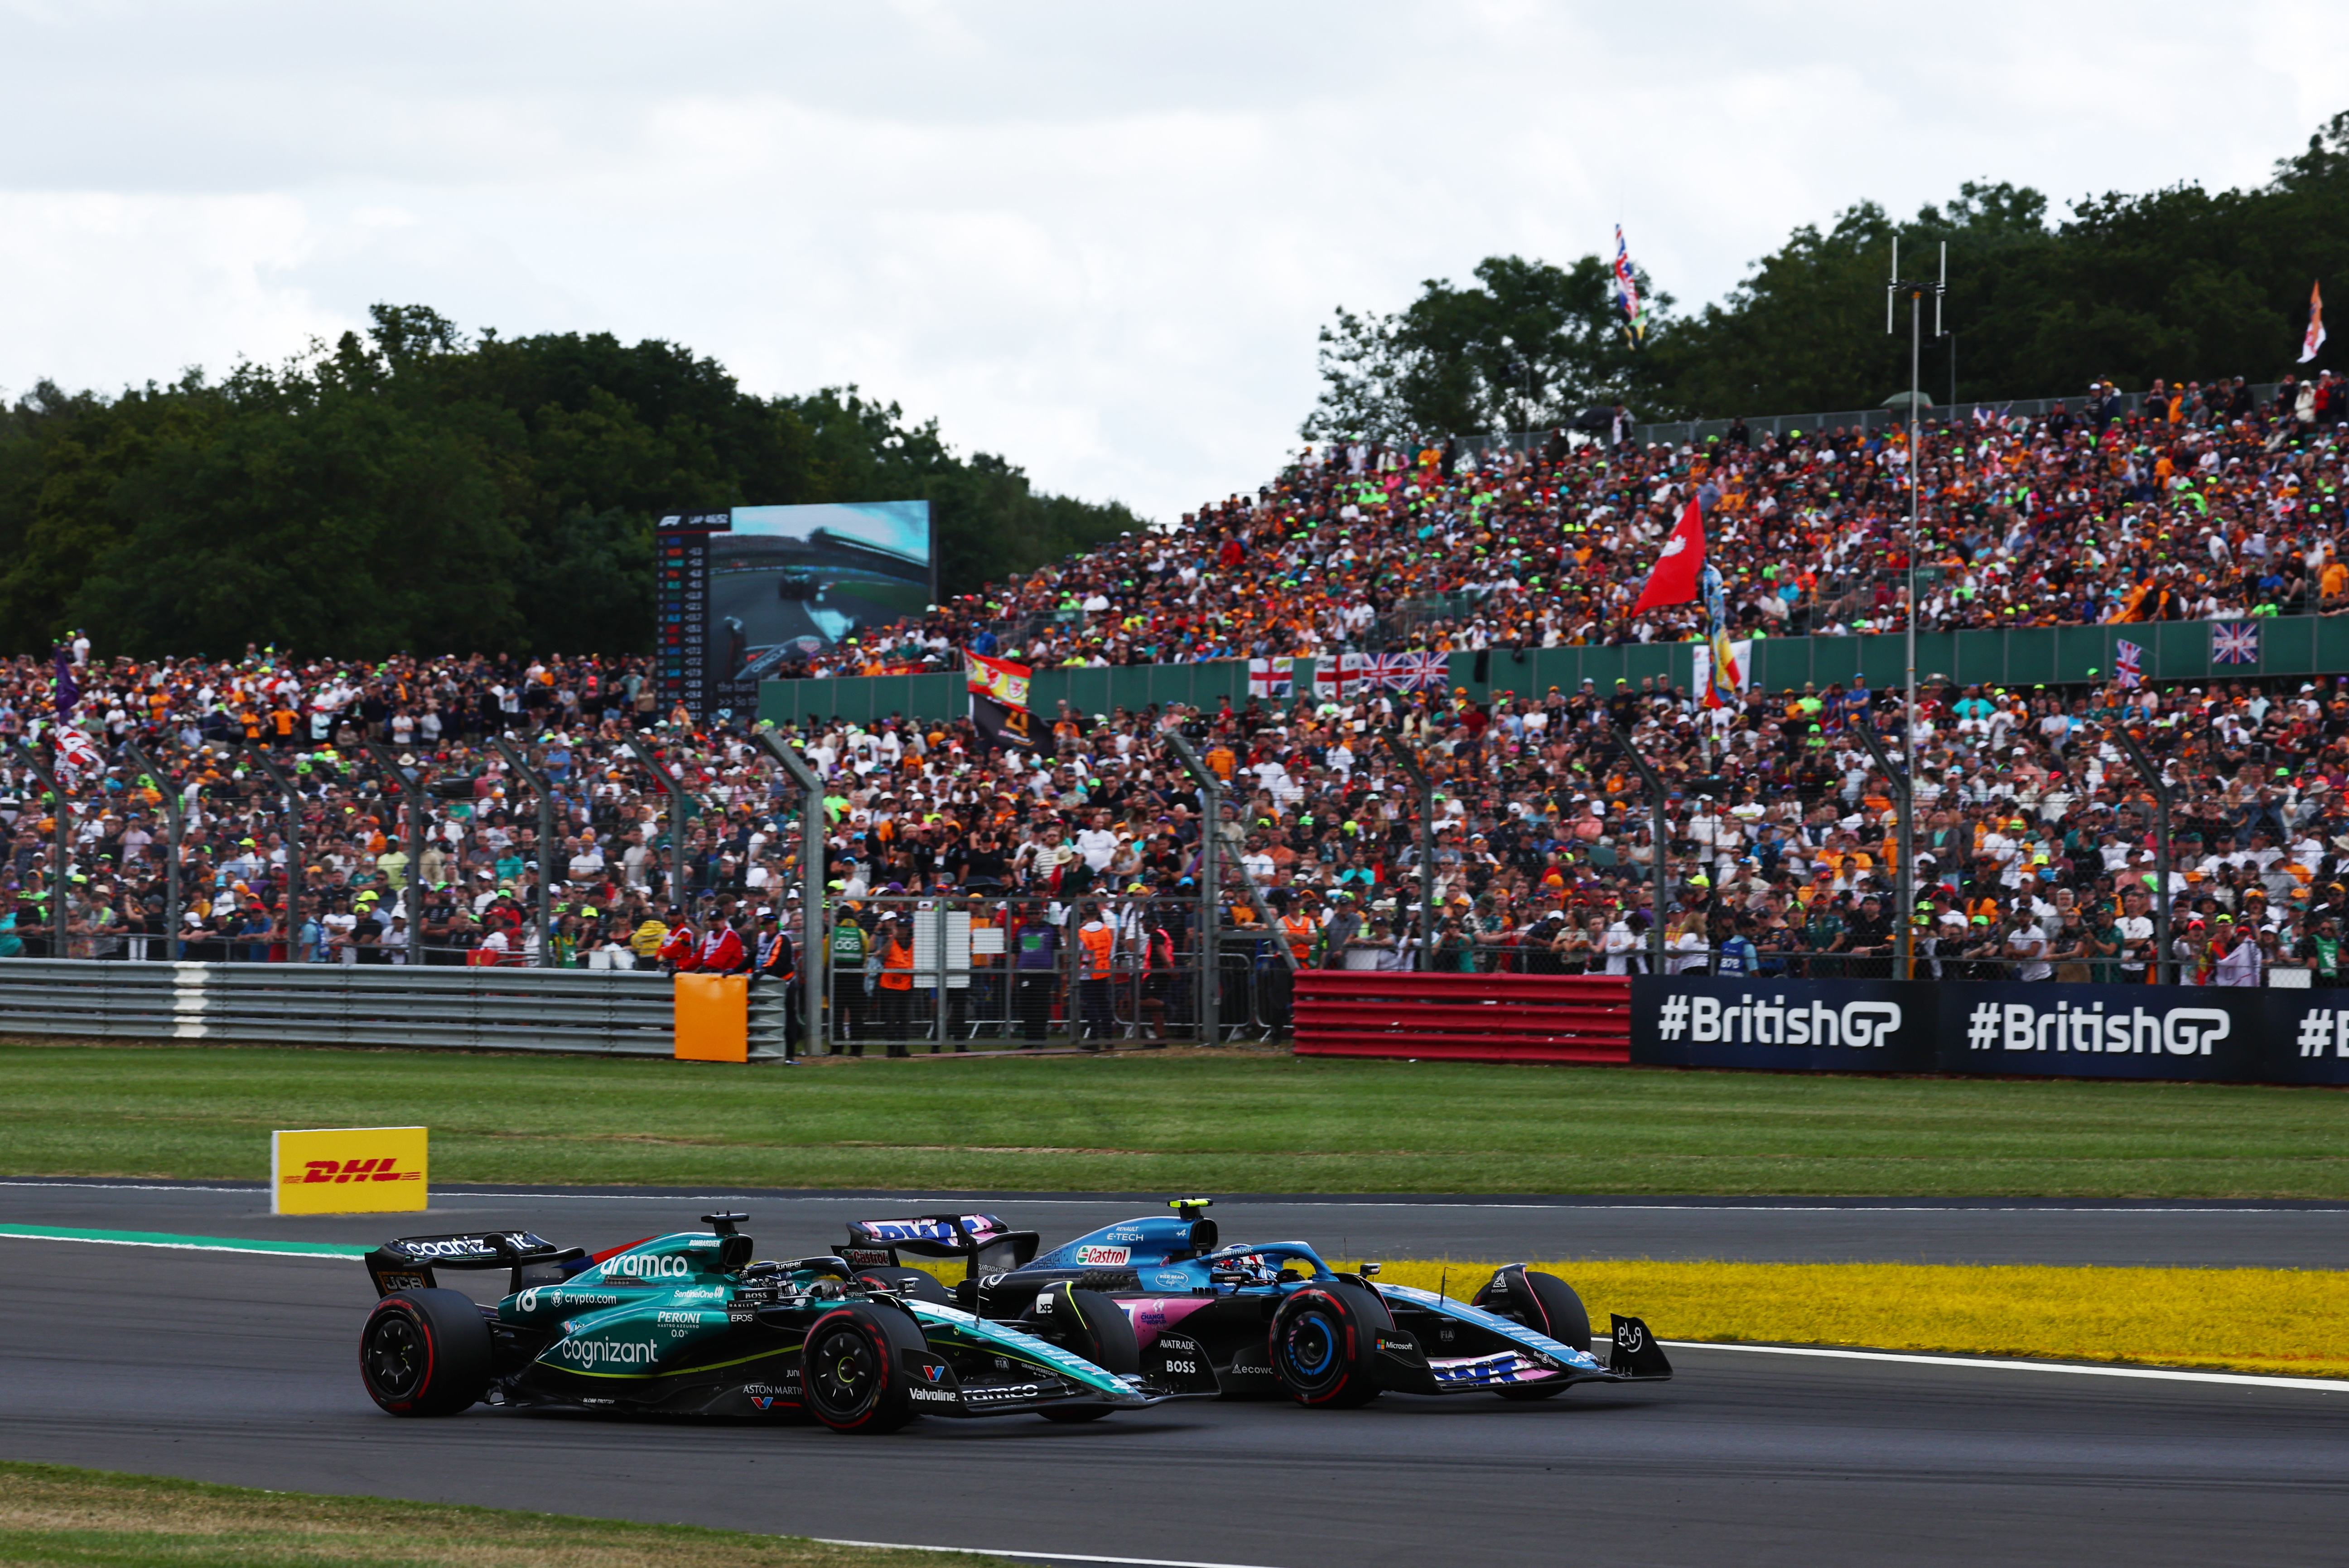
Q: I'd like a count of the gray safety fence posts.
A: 12